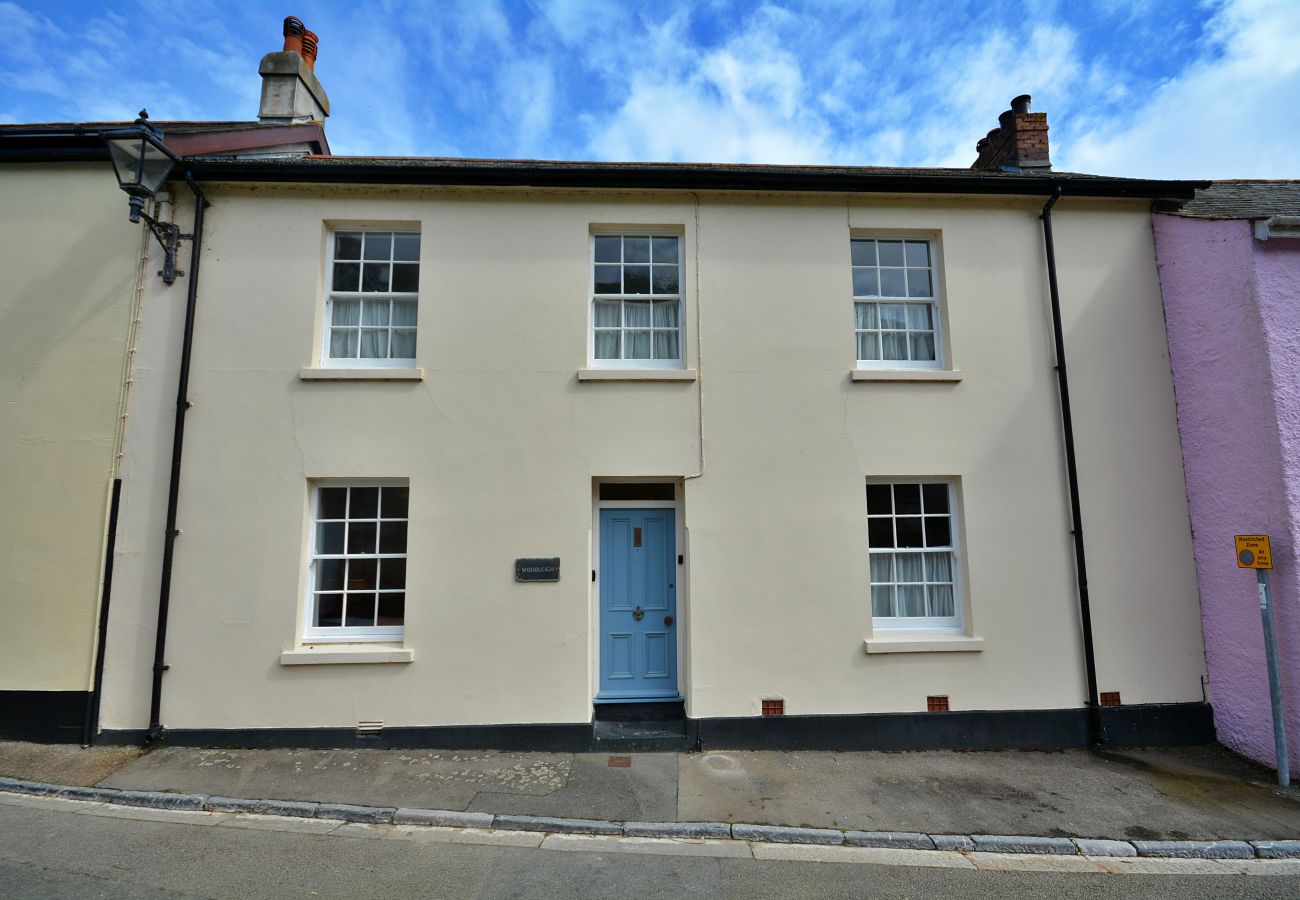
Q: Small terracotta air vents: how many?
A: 3